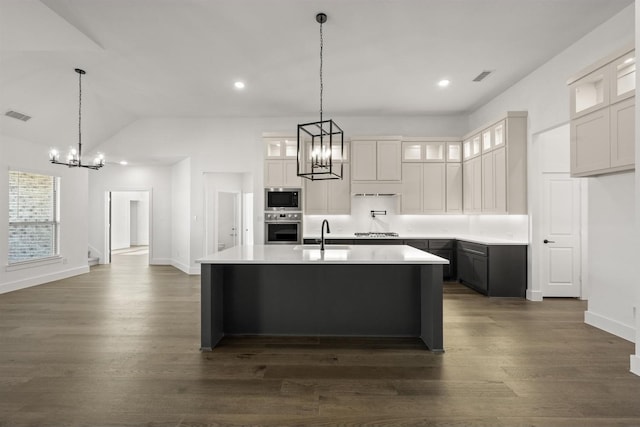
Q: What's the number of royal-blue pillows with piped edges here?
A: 0